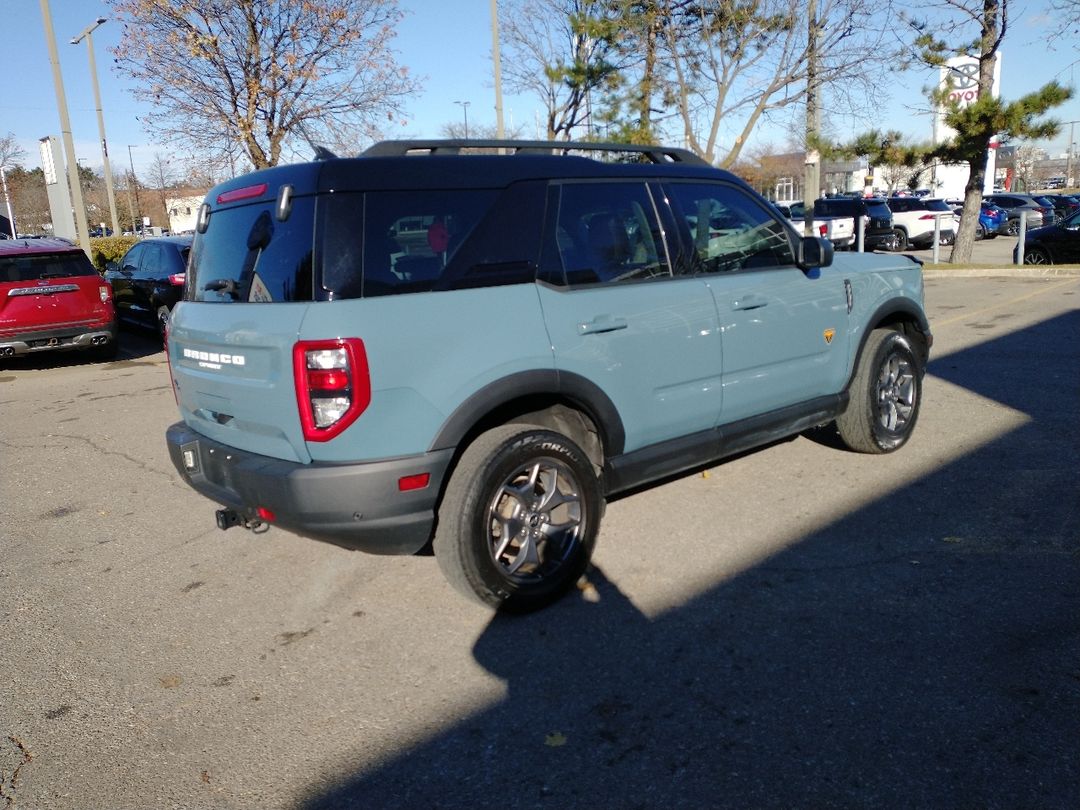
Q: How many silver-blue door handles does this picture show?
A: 2